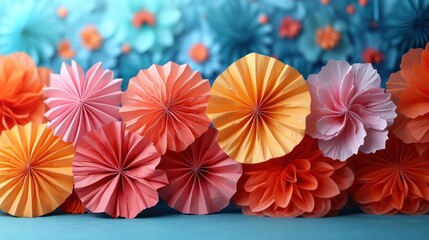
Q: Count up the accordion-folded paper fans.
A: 6